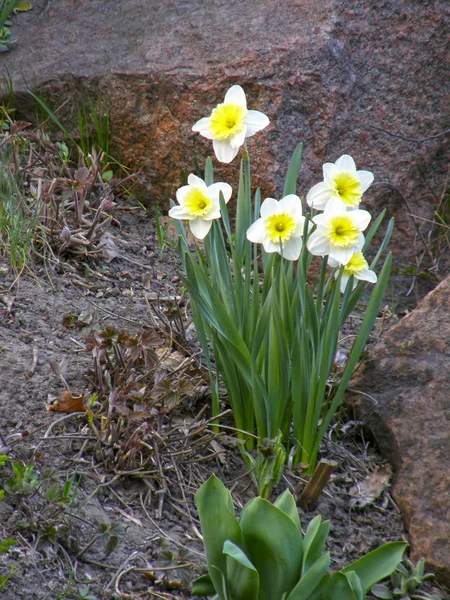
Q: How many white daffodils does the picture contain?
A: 6